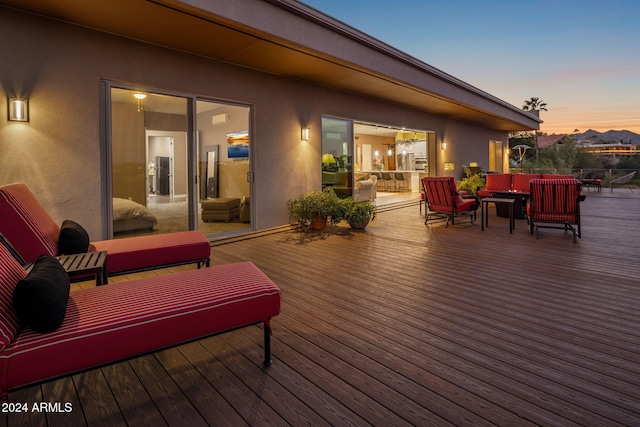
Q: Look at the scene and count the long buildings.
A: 1